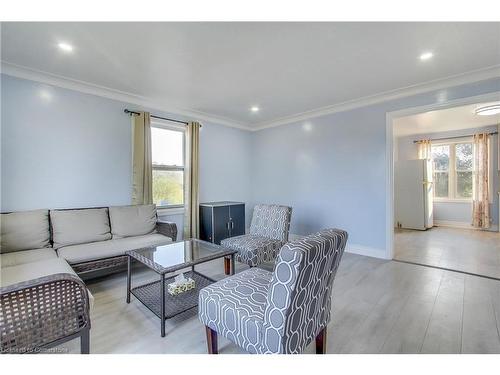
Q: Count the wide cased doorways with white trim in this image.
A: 1